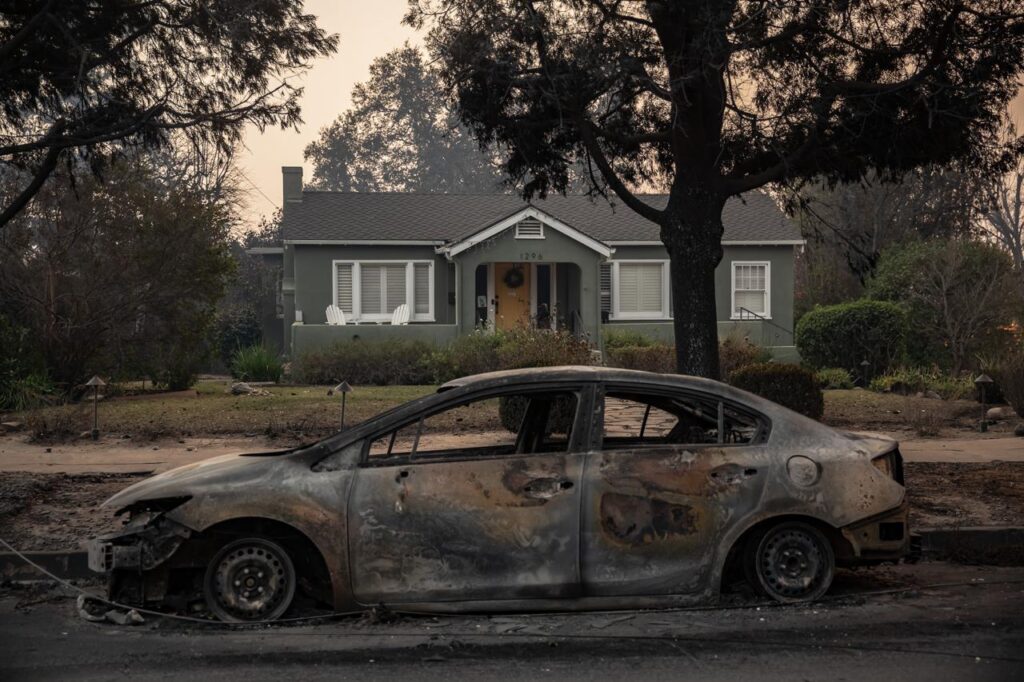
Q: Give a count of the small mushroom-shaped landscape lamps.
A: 4